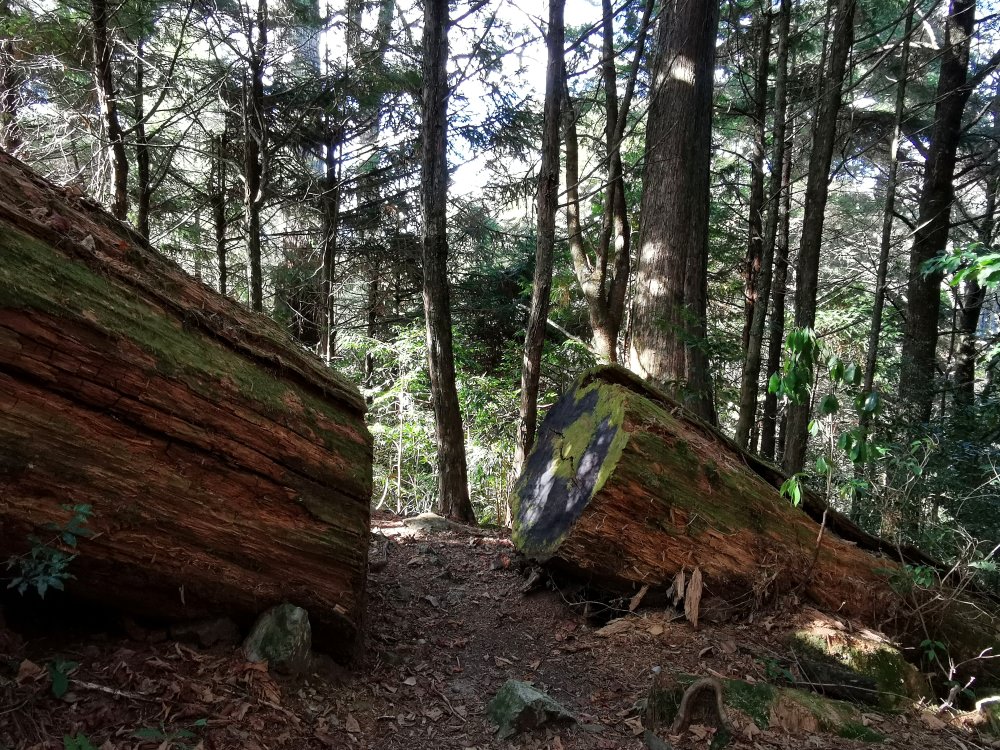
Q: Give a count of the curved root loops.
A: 1